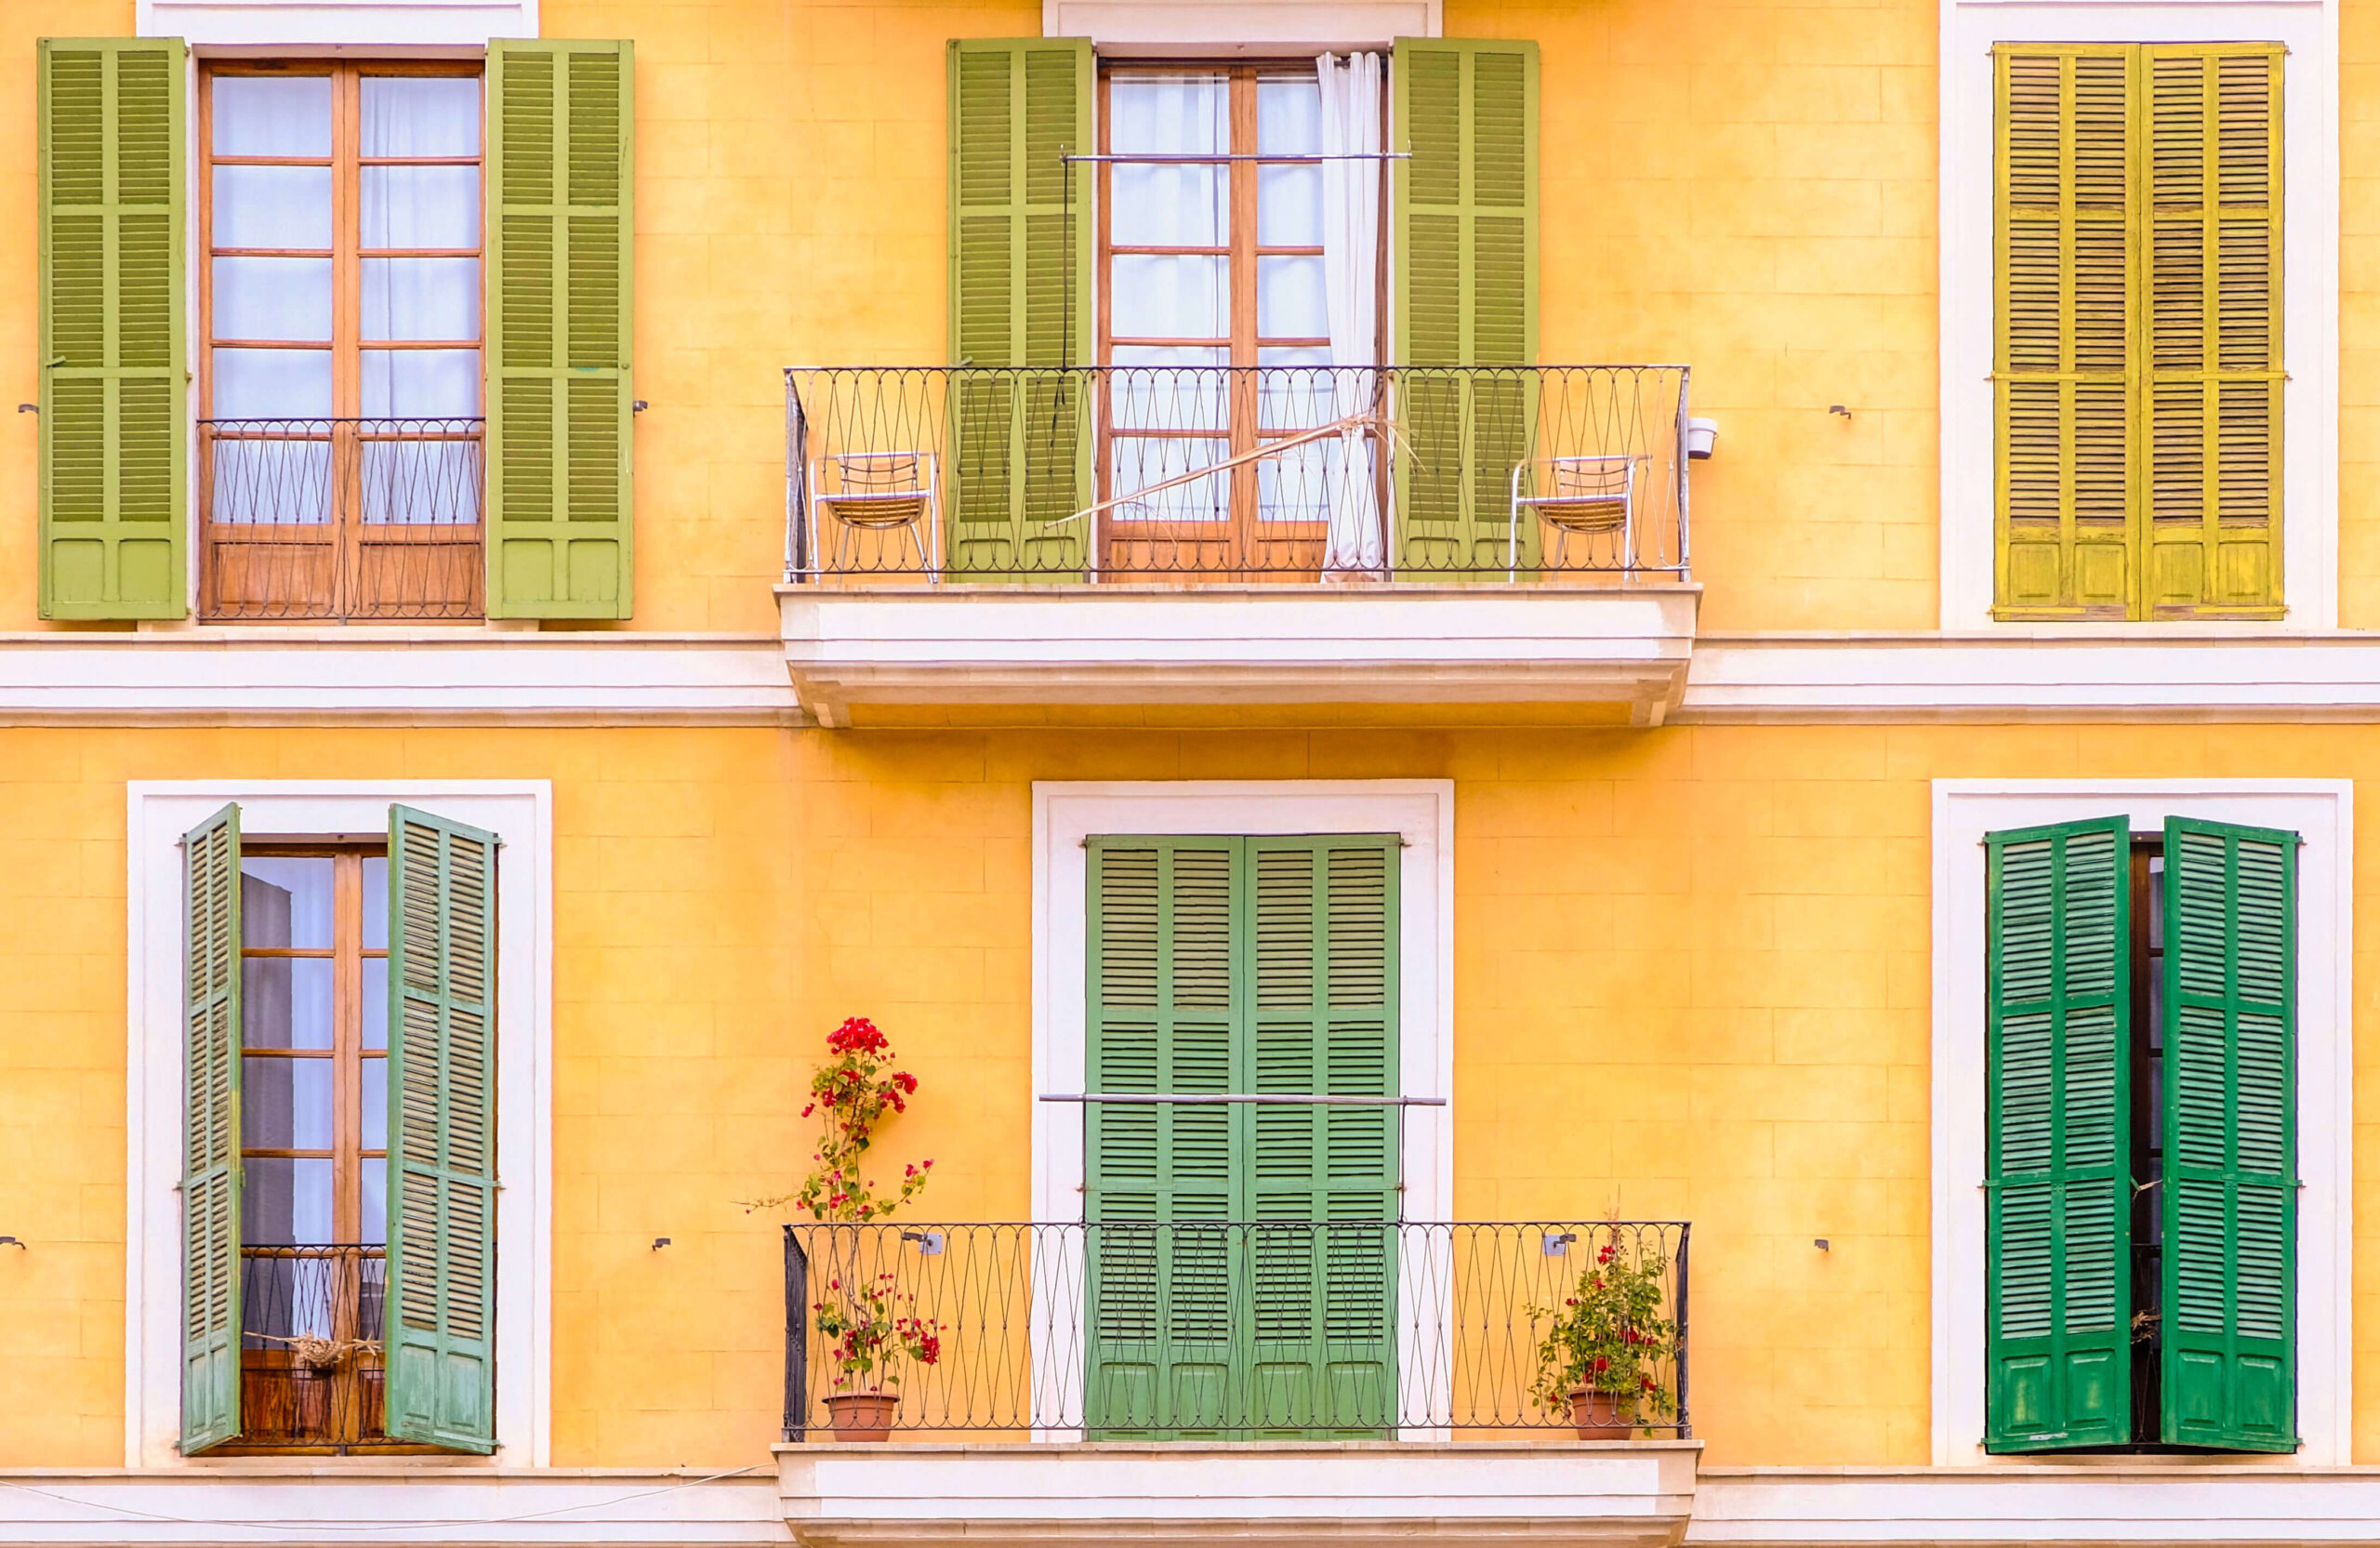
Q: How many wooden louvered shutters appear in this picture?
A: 12